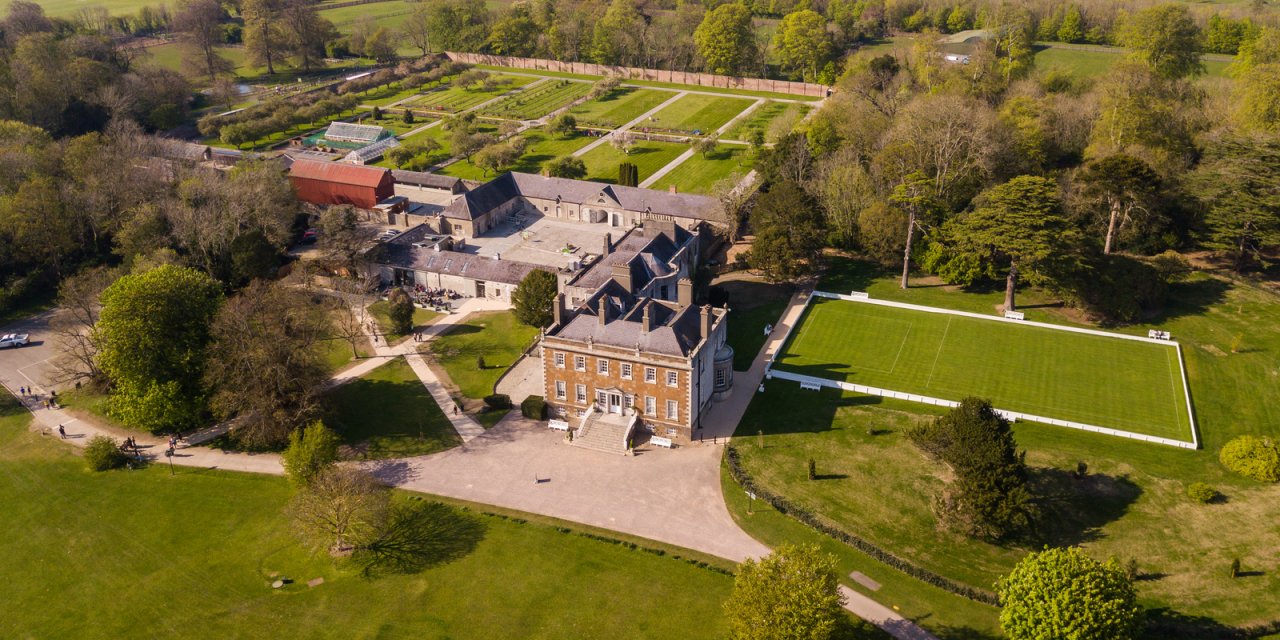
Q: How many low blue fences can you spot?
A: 0